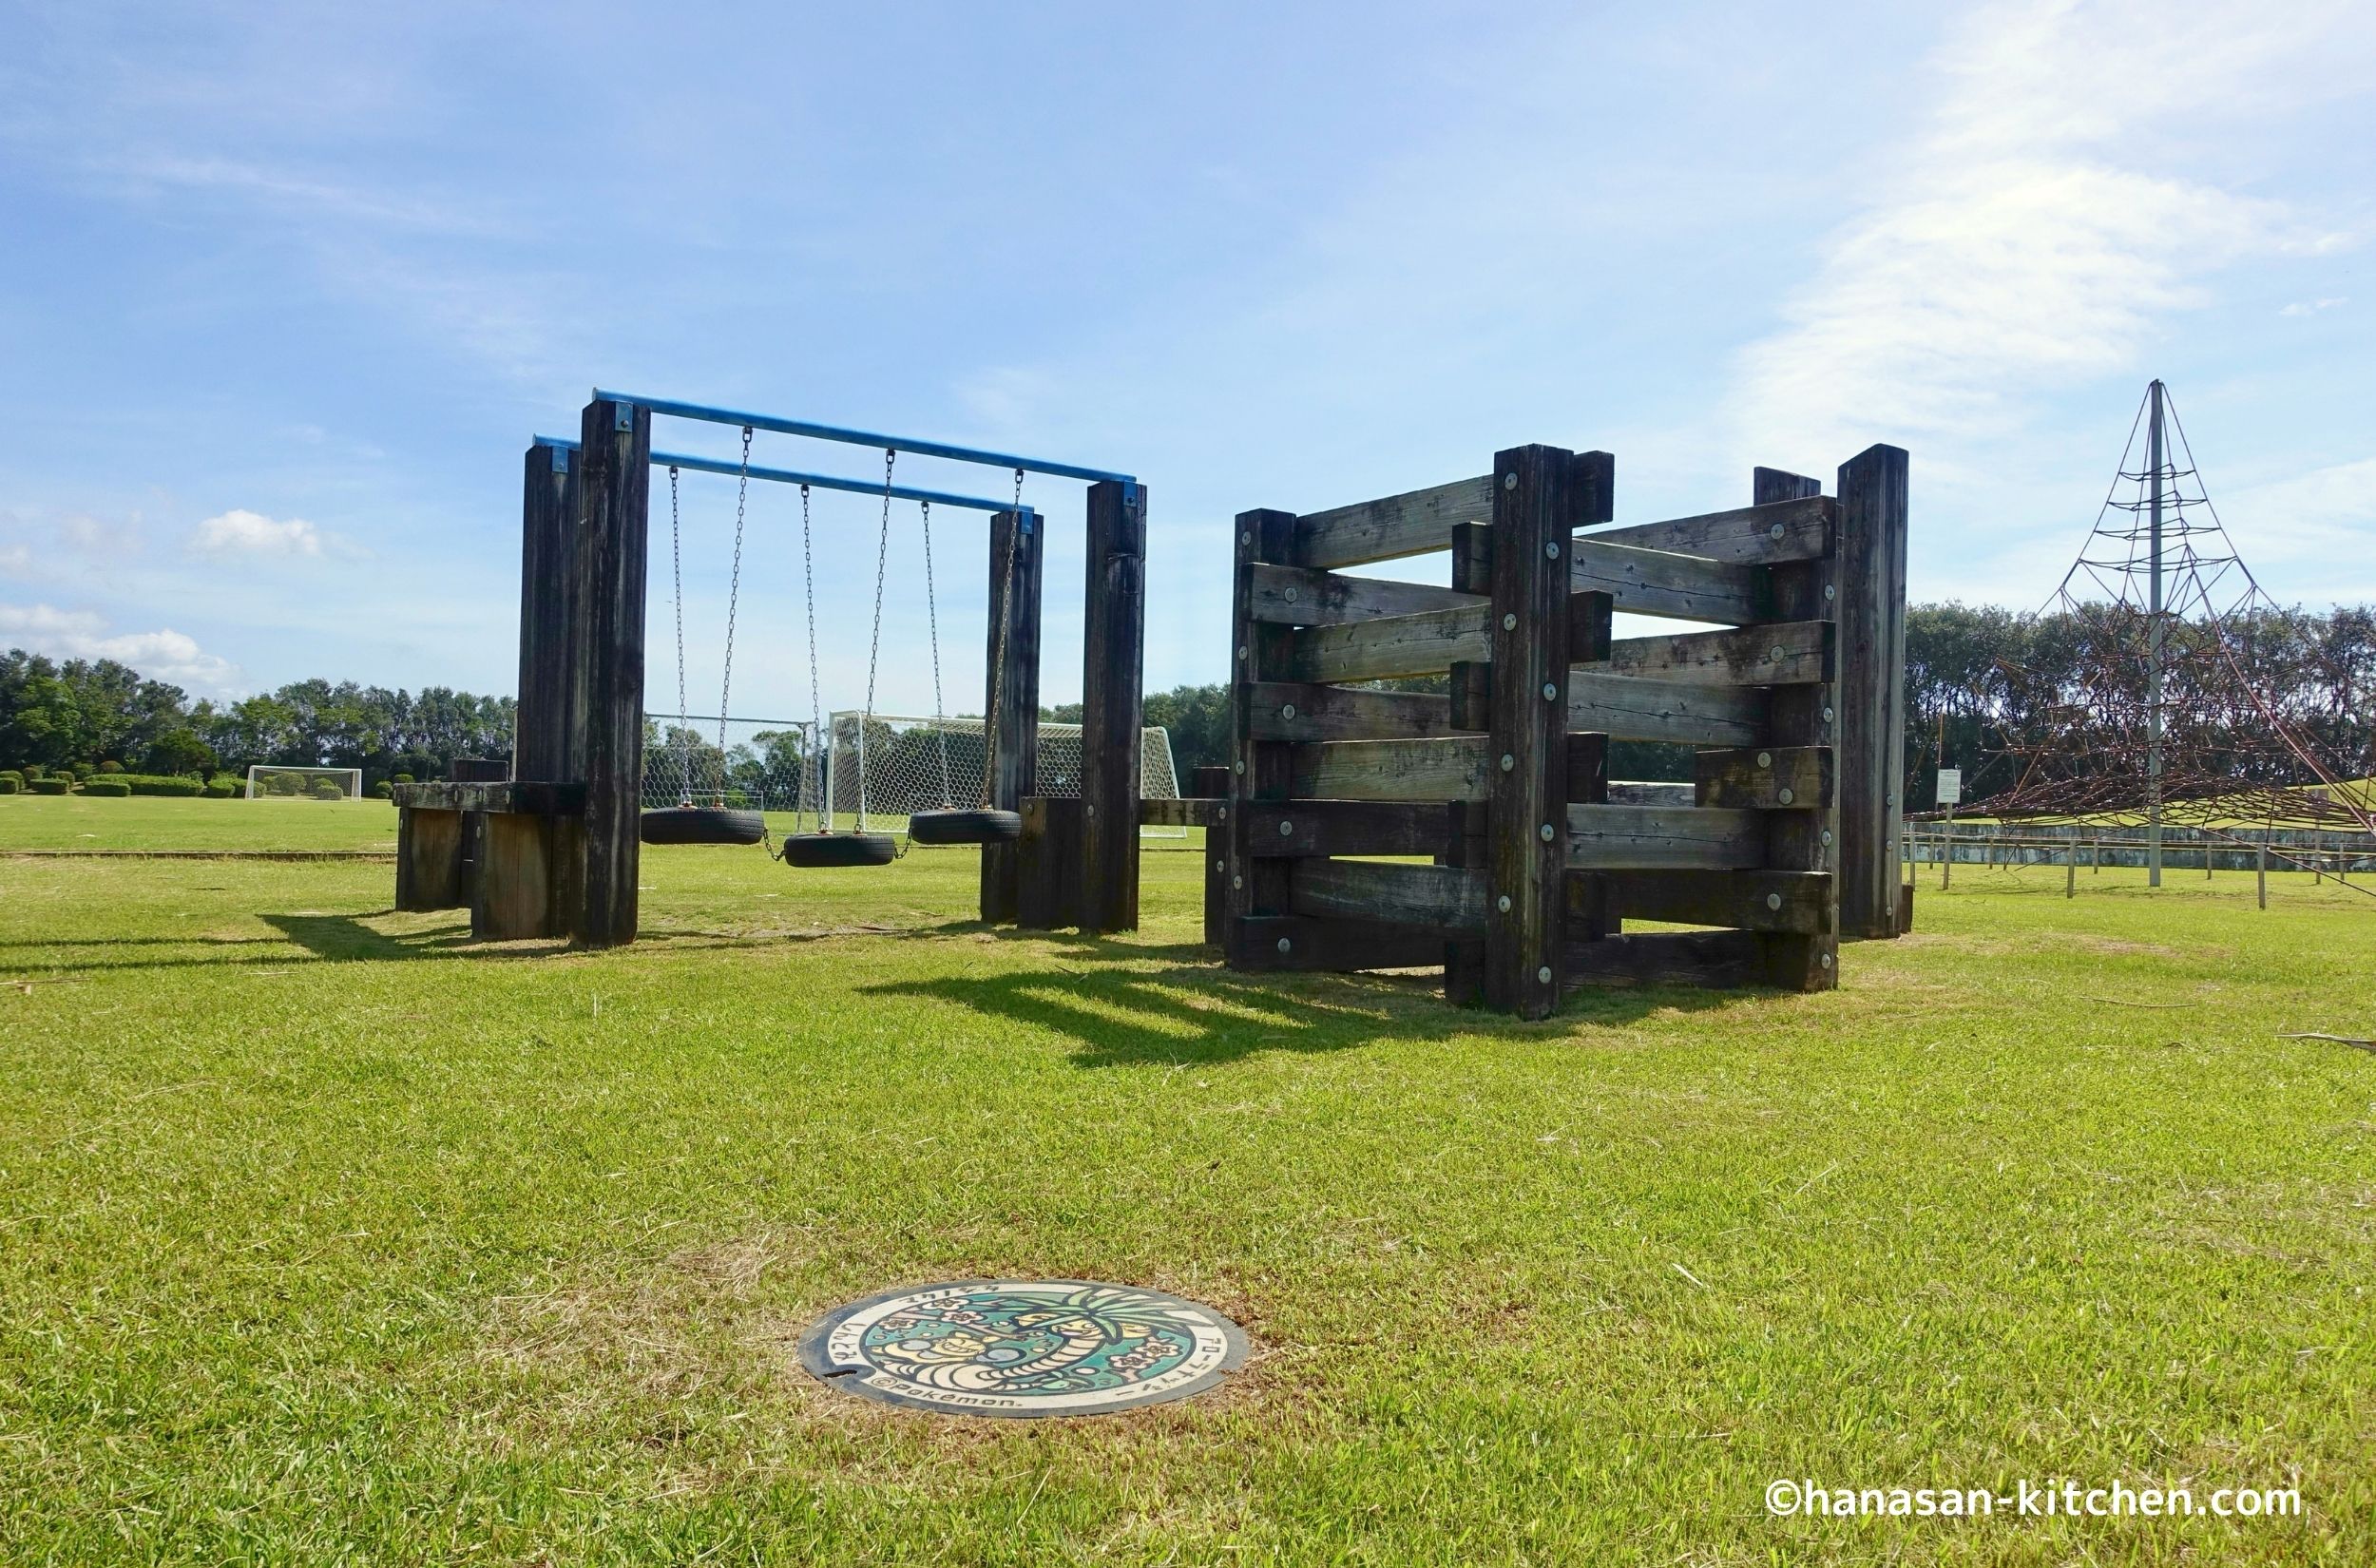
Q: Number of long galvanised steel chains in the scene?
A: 6